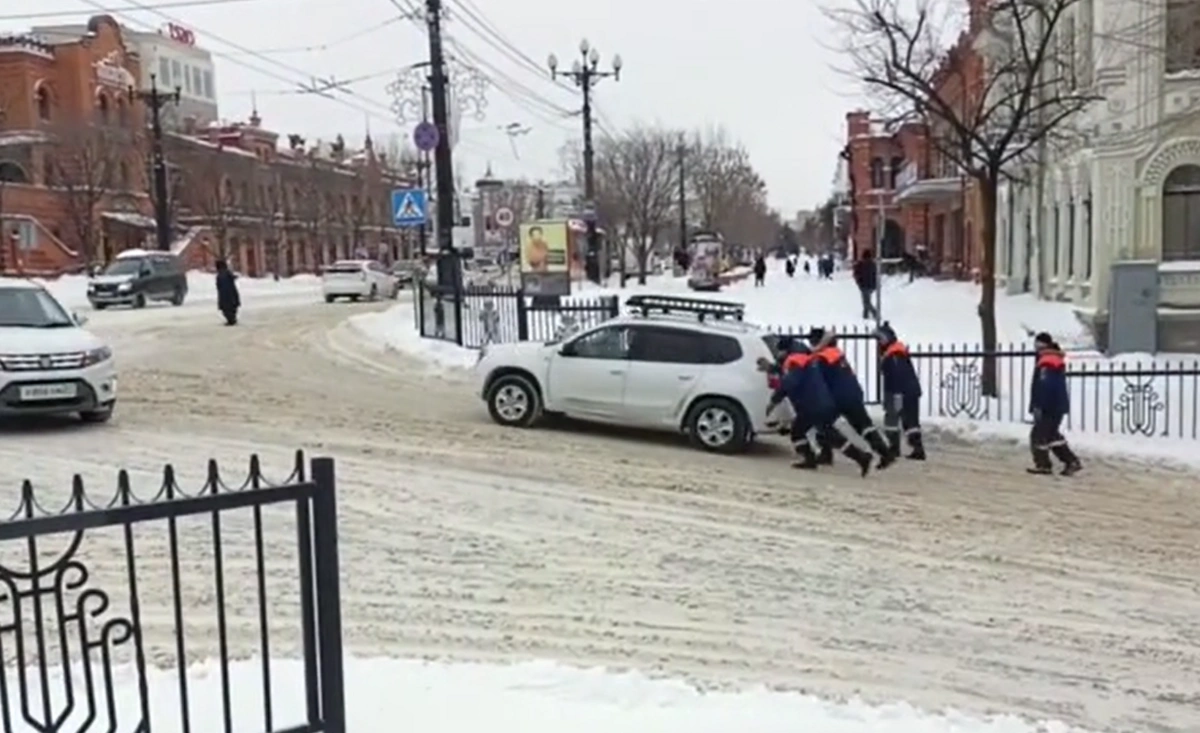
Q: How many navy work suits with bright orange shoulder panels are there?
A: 4